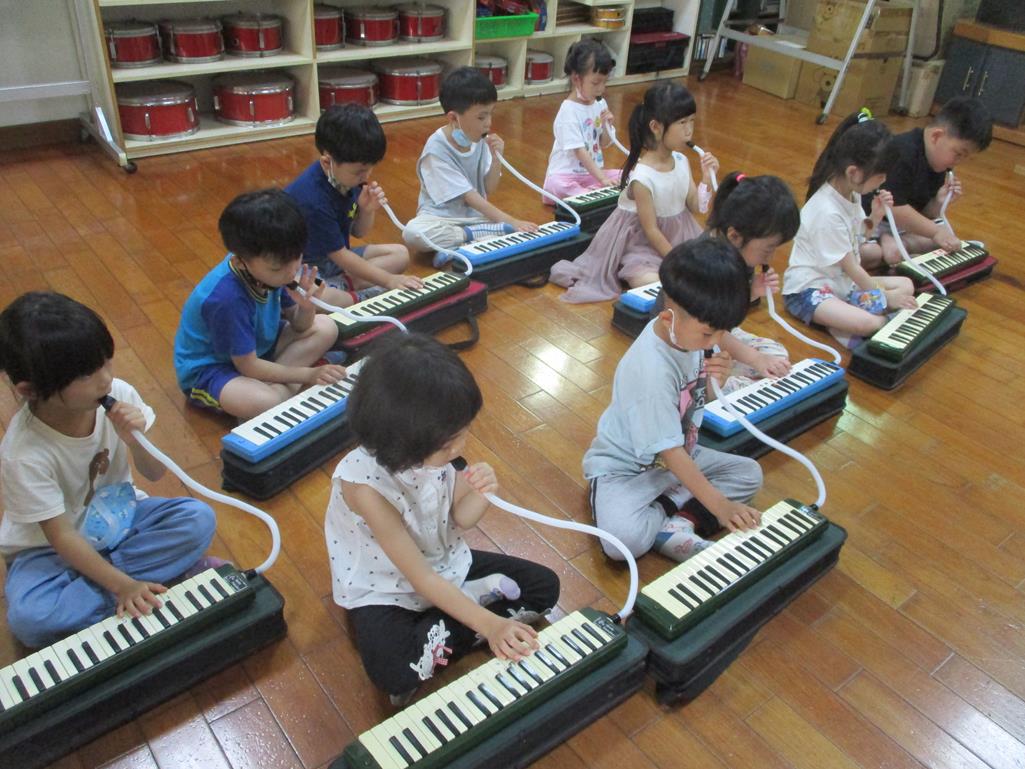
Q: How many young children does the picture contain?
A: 11